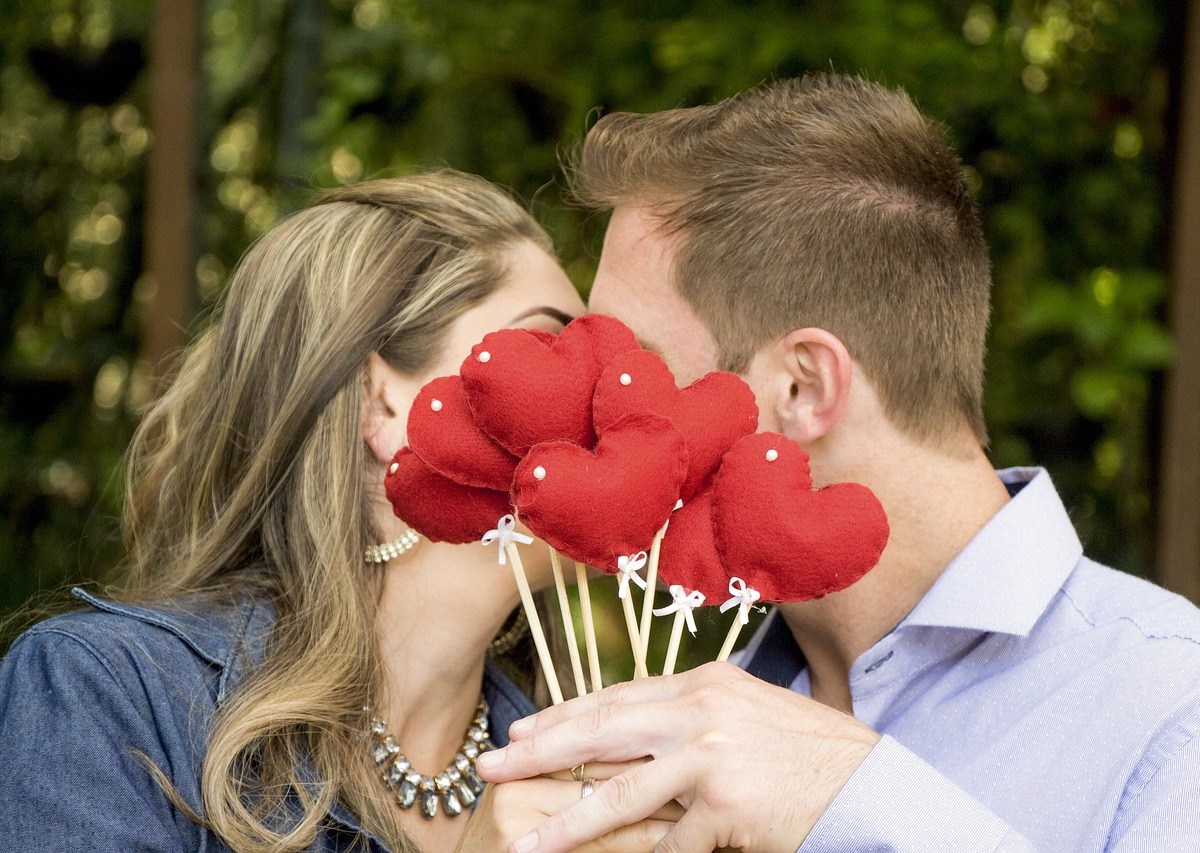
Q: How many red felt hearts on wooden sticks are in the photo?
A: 7